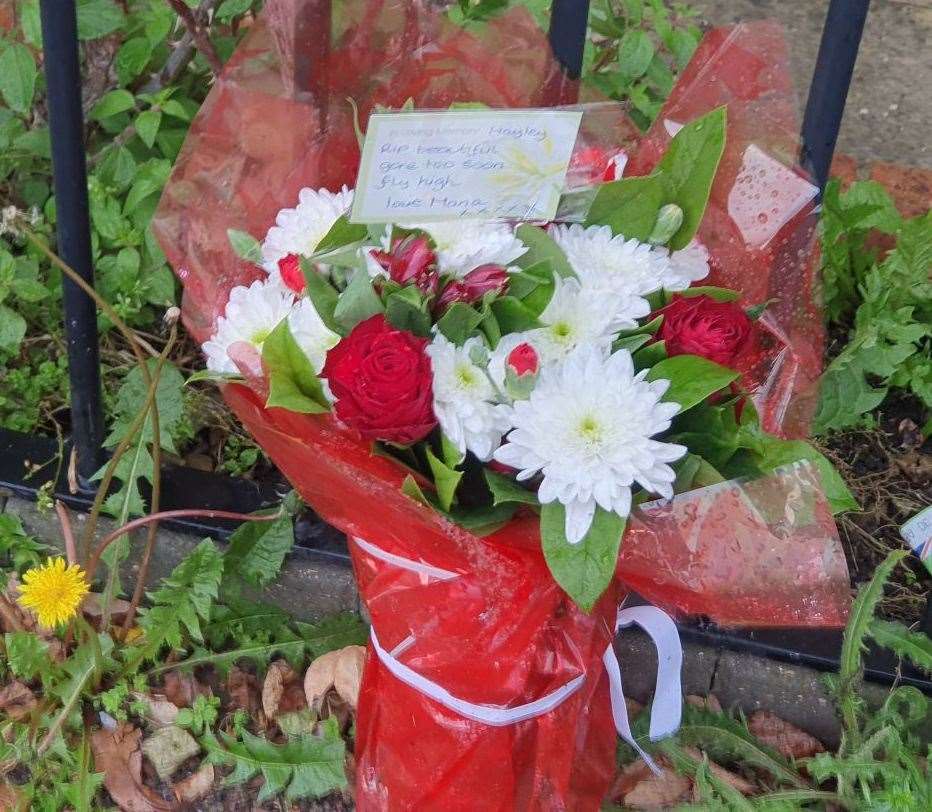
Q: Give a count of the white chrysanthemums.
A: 7